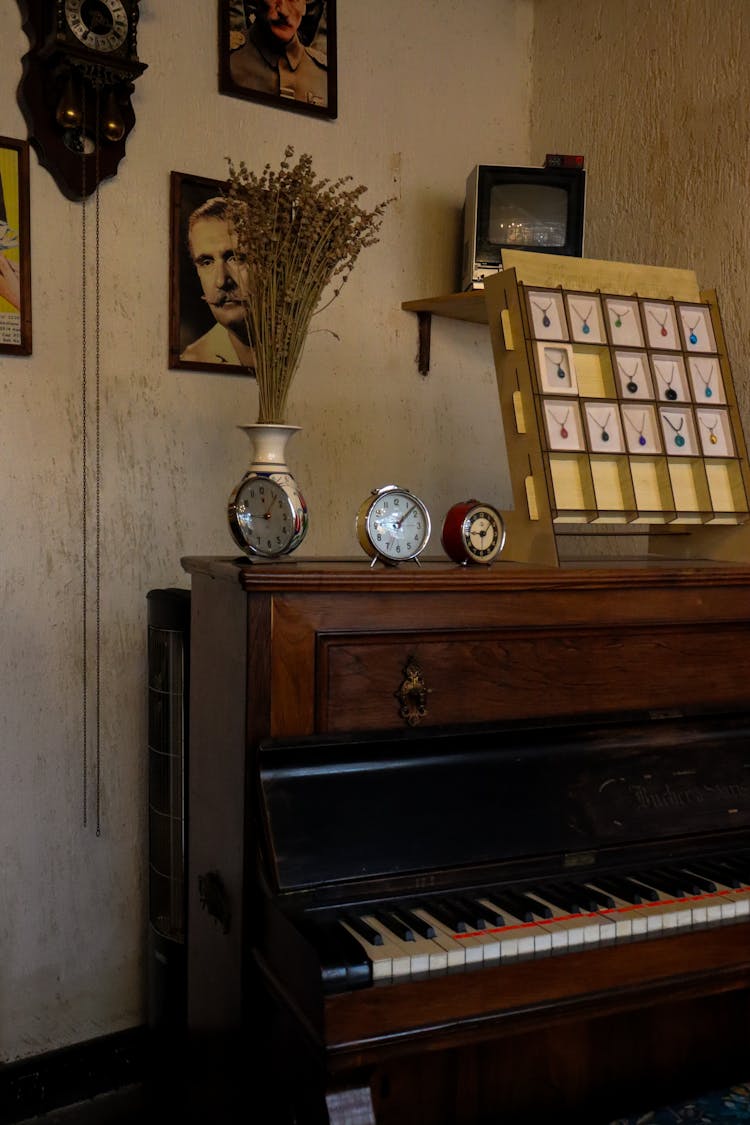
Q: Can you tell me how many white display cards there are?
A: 14